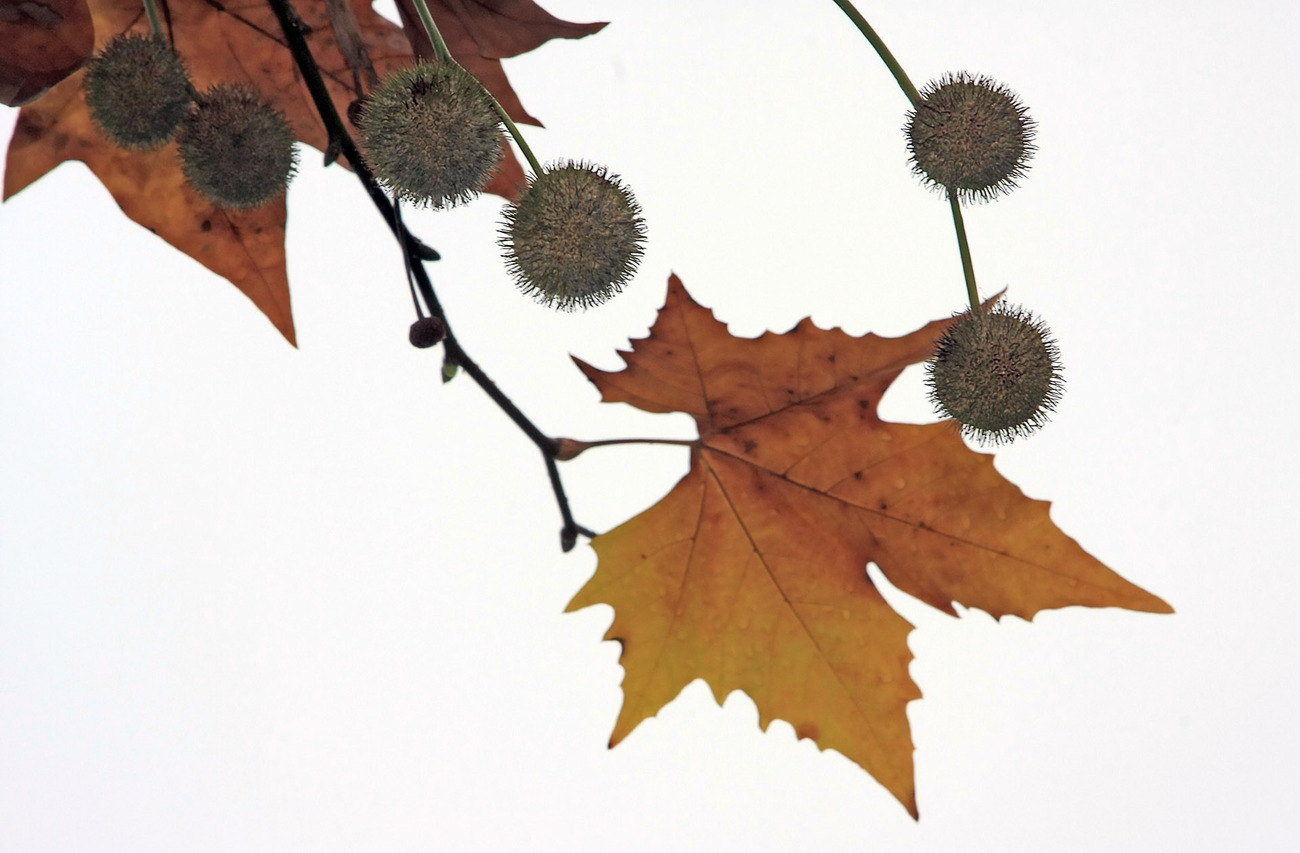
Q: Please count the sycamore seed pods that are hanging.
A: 6